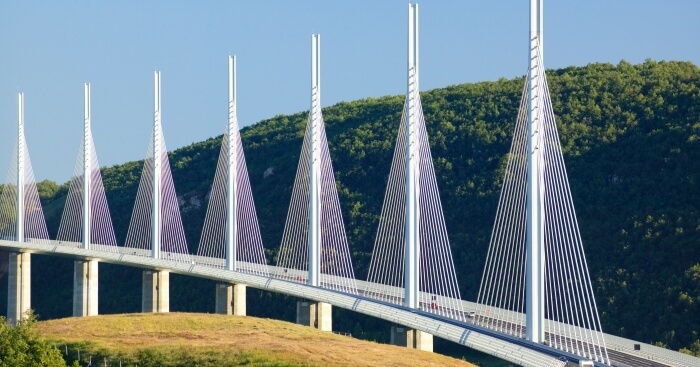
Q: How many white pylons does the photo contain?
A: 7